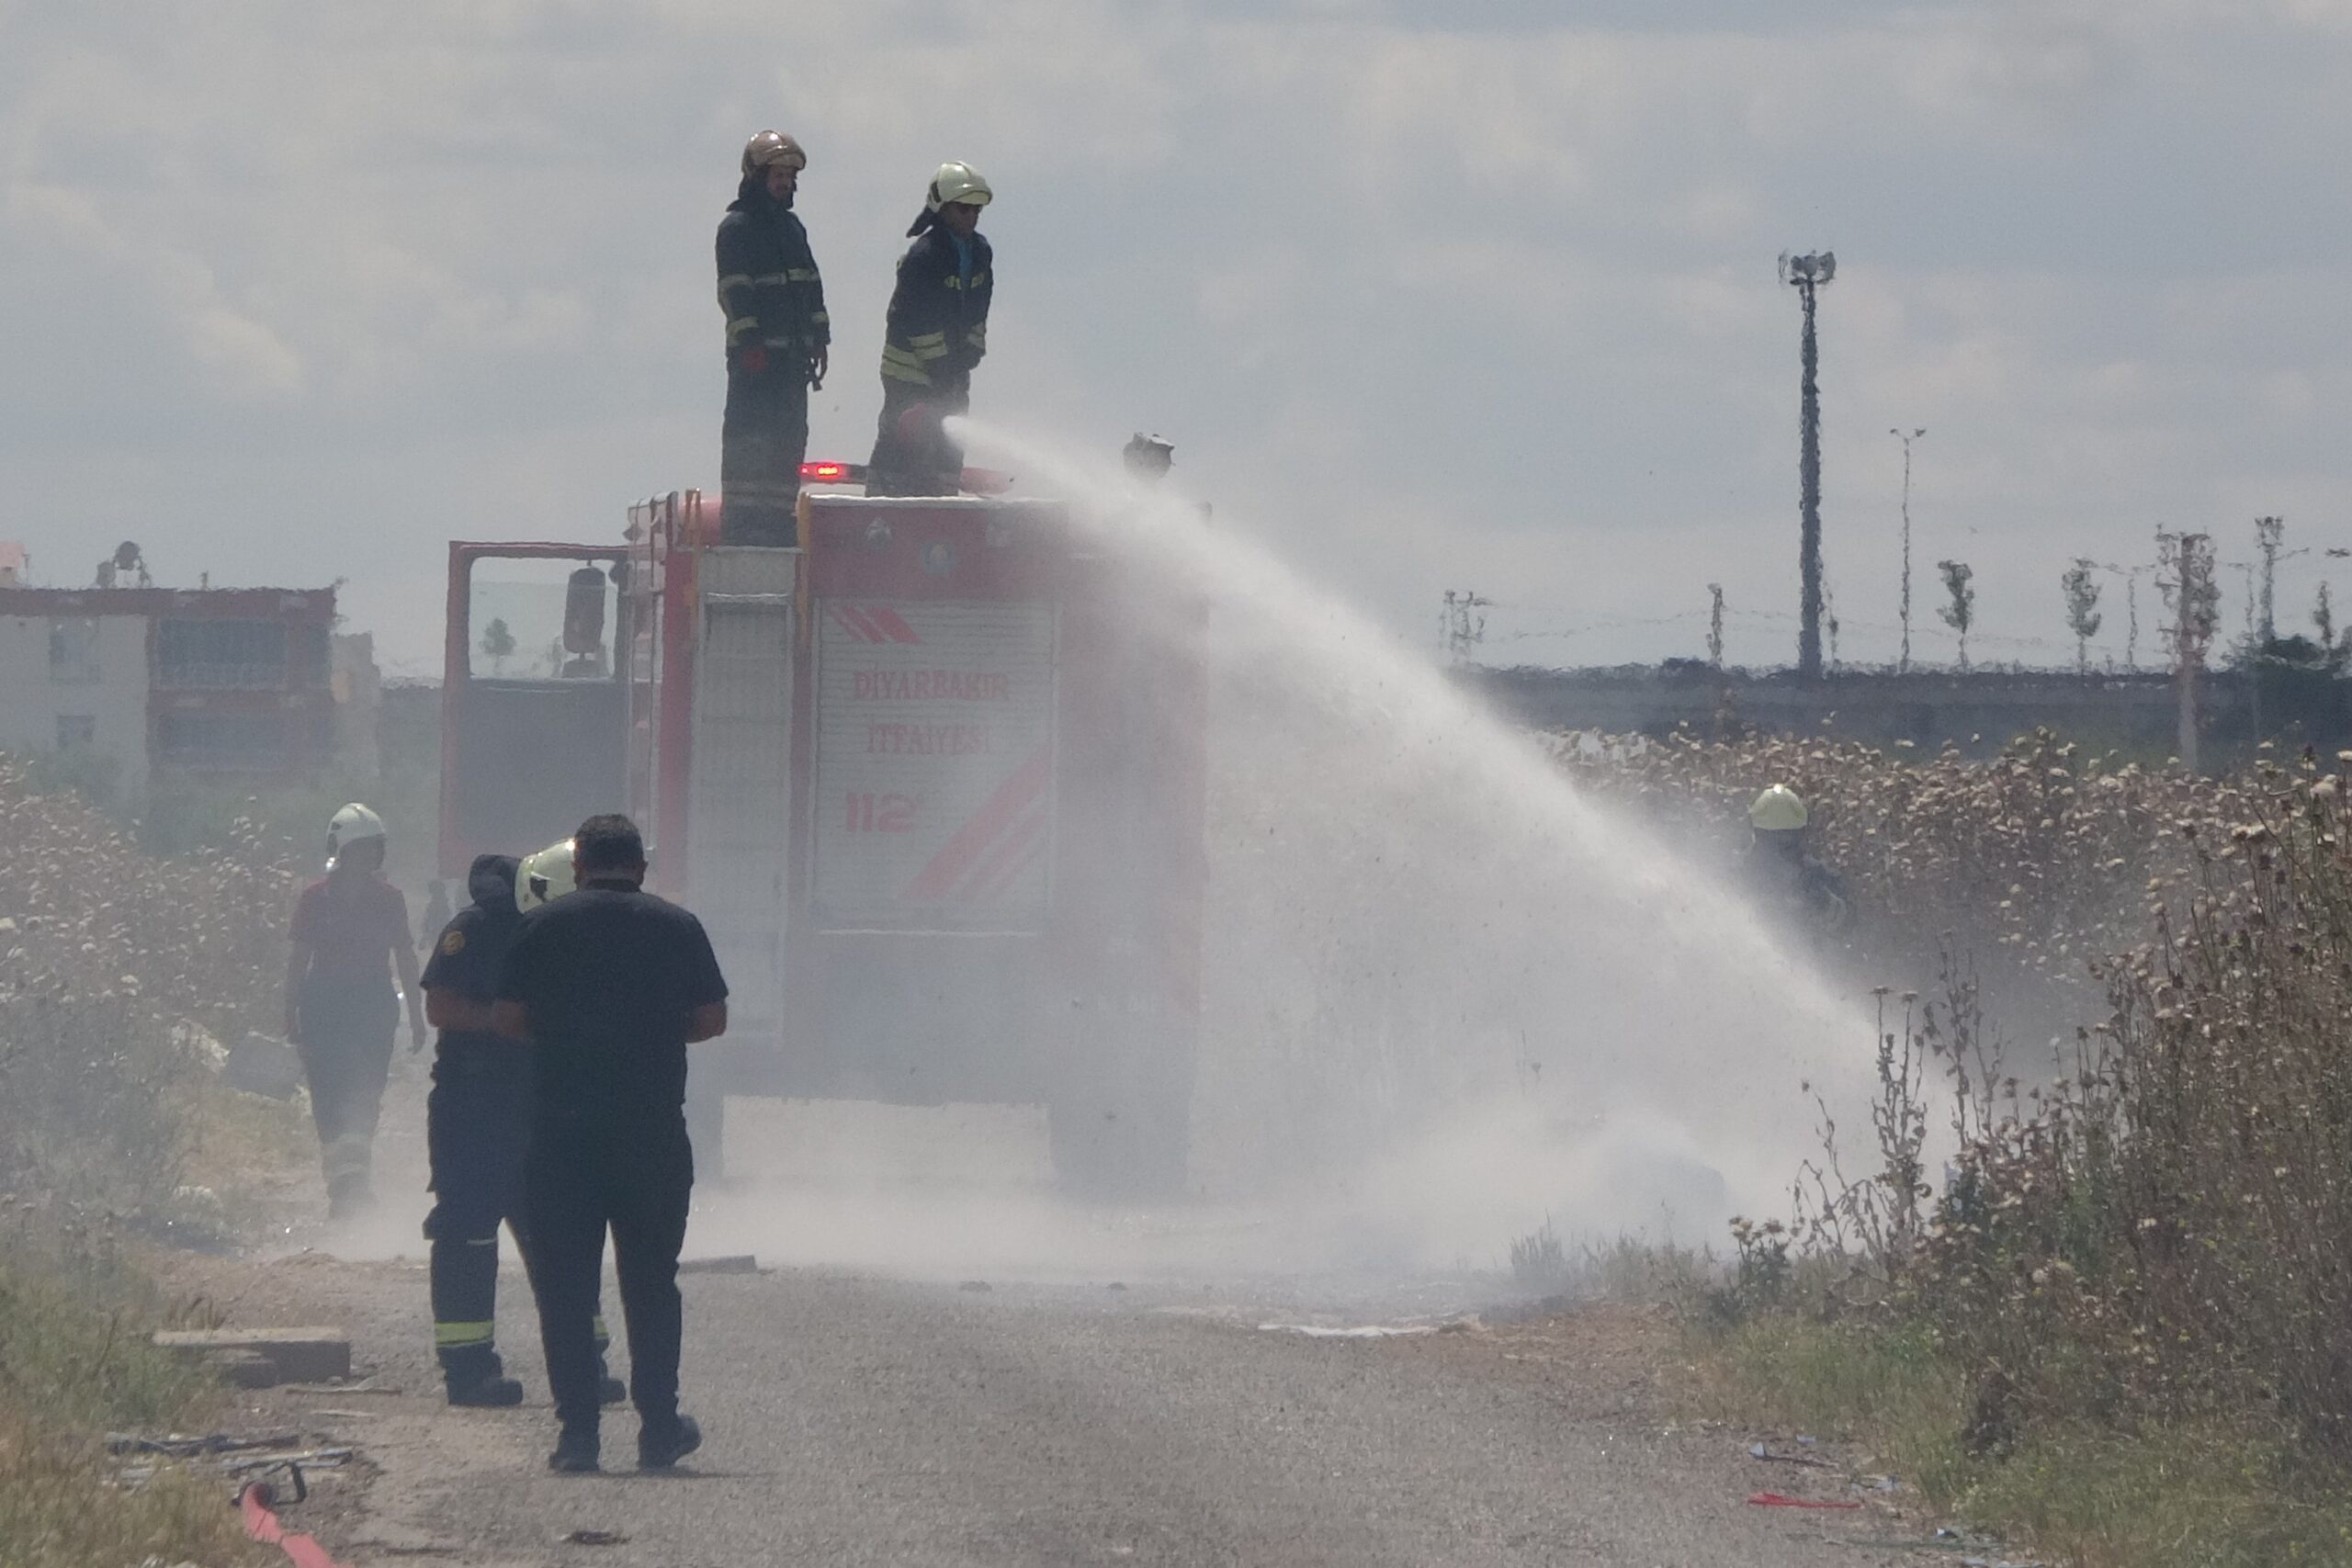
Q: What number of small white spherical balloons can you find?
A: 0